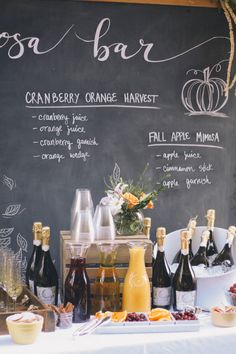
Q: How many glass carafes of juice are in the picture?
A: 3